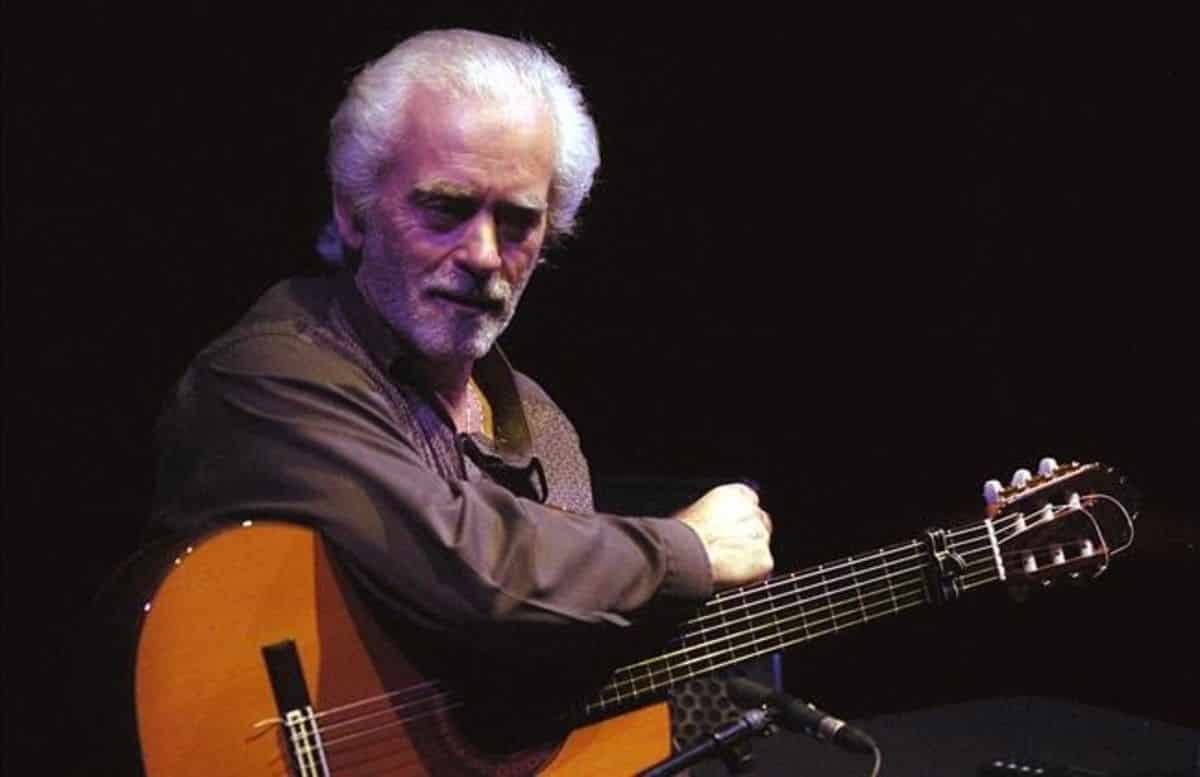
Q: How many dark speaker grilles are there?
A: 1